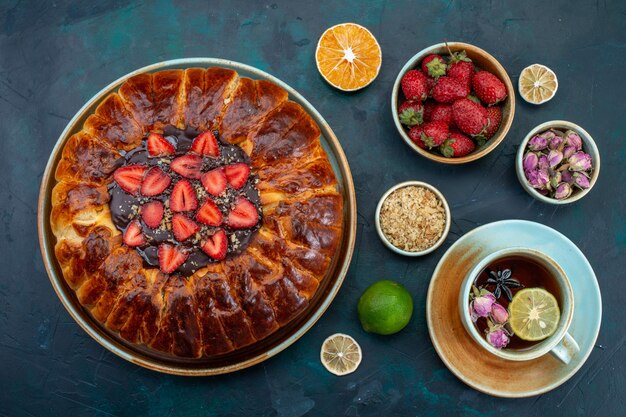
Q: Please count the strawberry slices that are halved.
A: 15